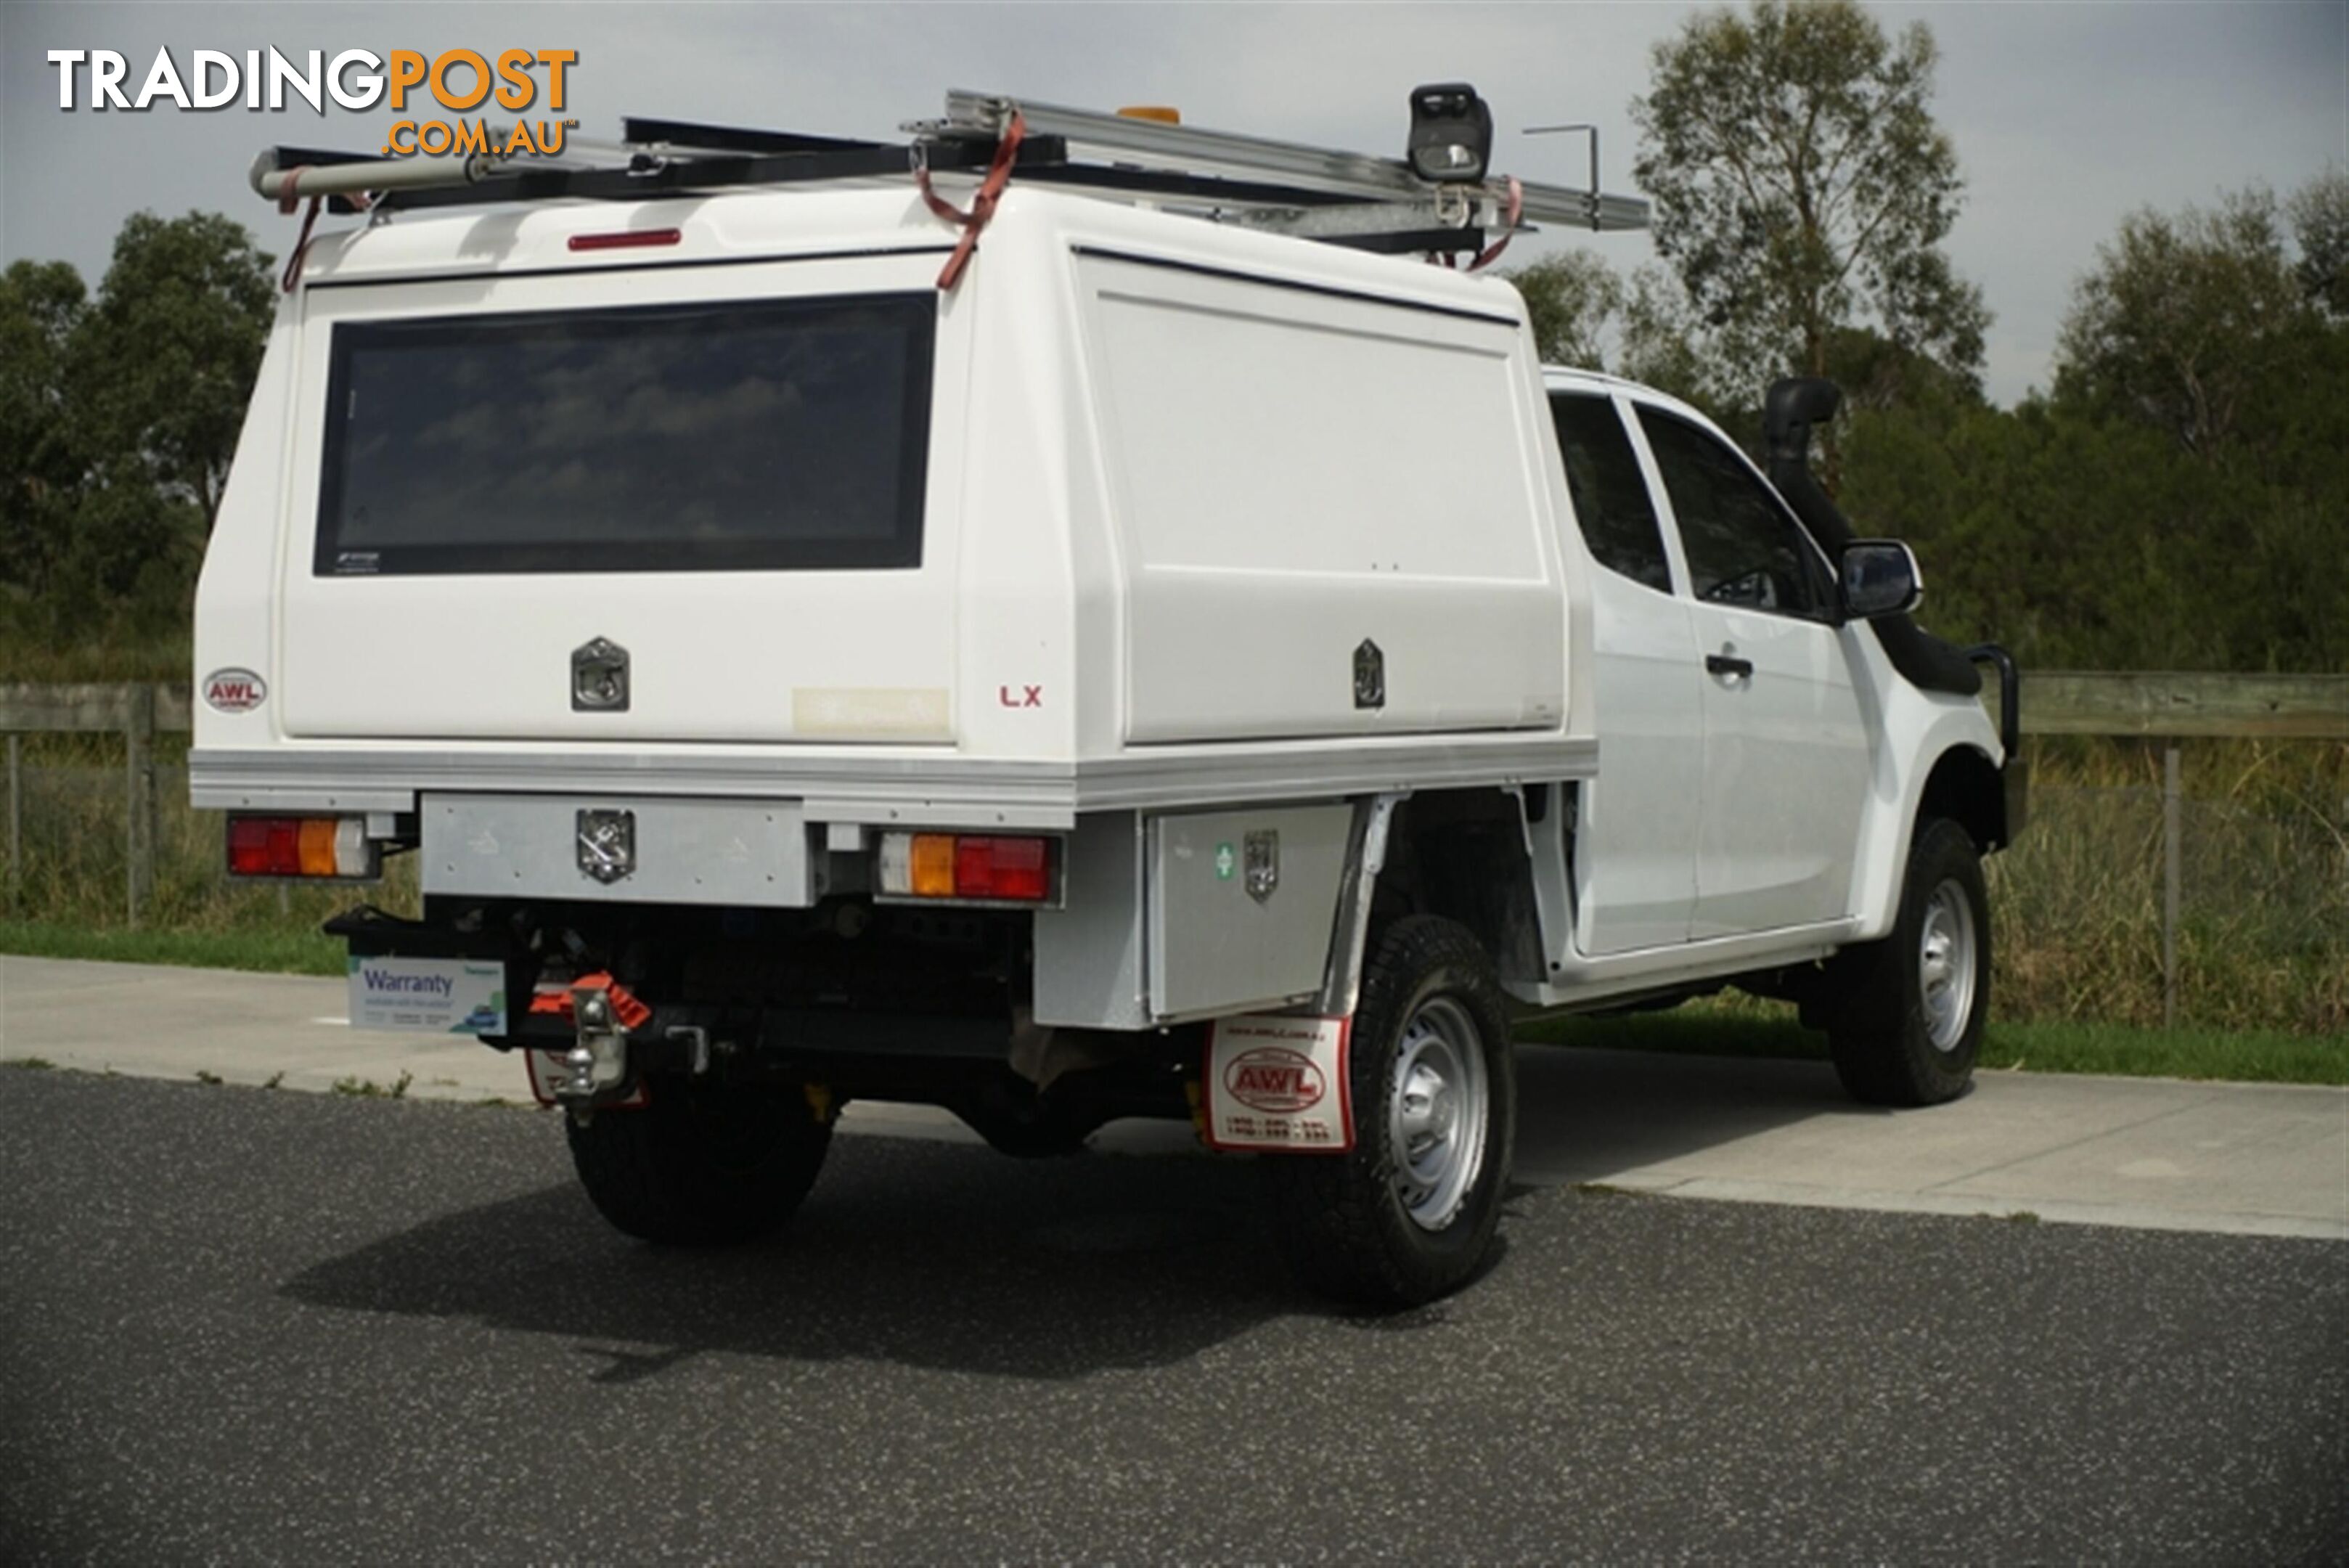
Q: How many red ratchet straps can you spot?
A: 3